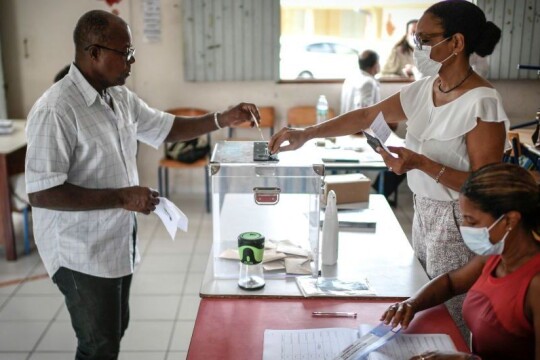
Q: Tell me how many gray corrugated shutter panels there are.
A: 2